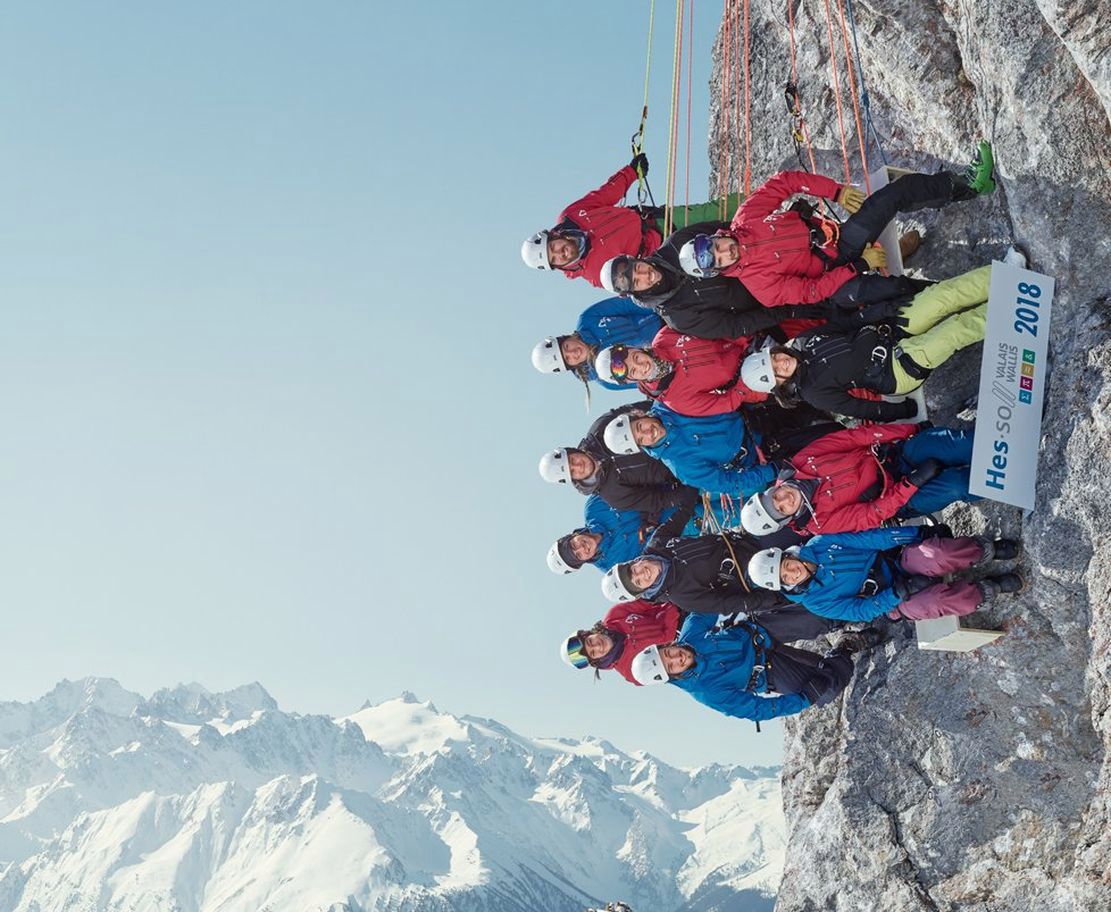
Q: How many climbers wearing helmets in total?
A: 14